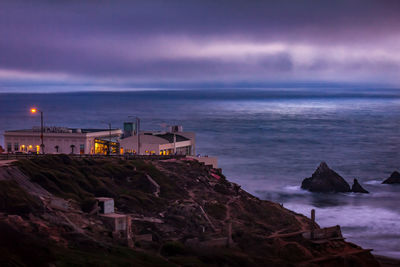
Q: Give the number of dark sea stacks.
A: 3